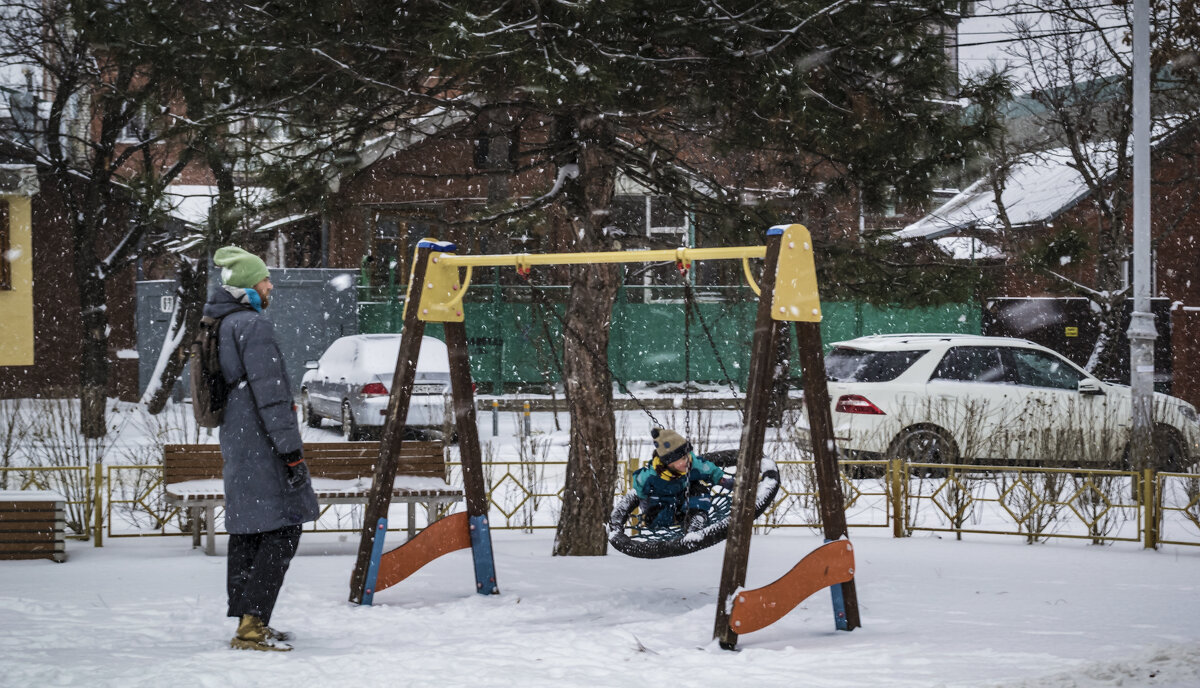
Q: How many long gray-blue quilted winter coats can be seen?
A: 1